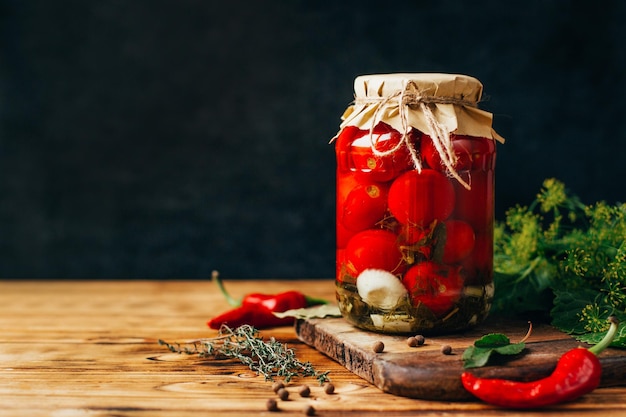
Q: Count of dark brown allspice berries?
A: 10